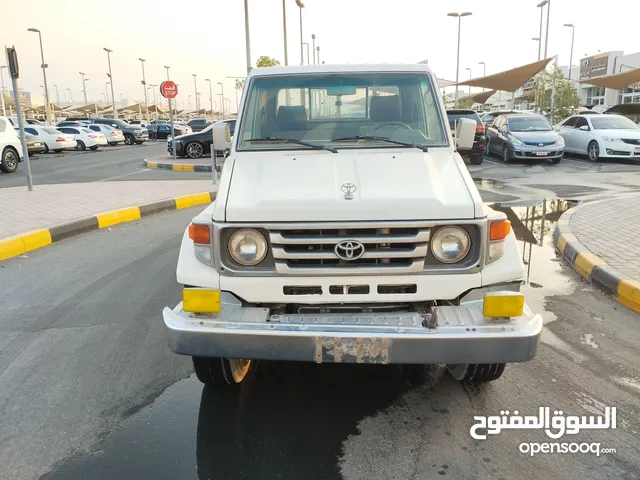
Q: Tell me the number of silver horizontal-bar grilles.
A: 1